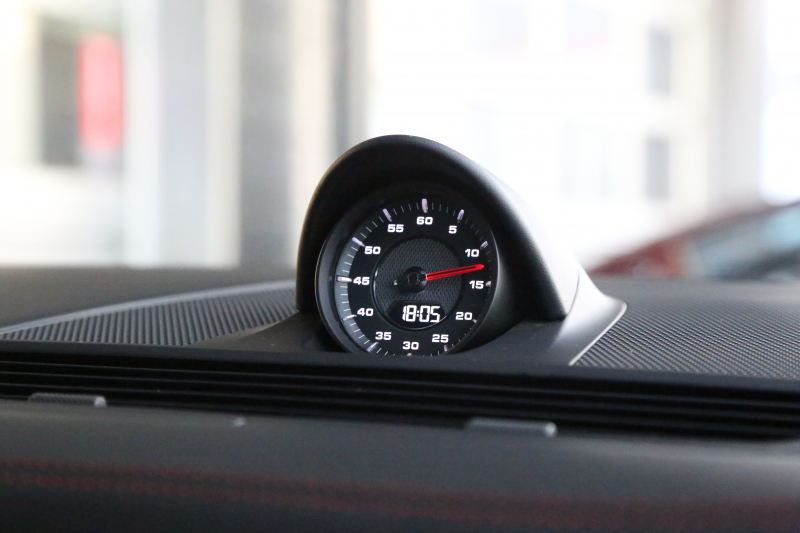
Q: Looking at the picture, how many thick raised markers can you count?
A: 12